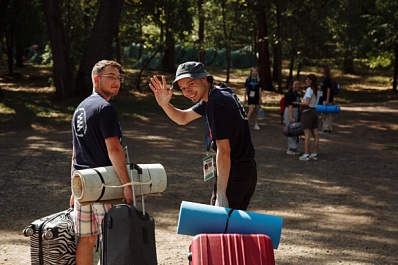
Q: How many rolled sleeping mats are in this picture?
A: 3